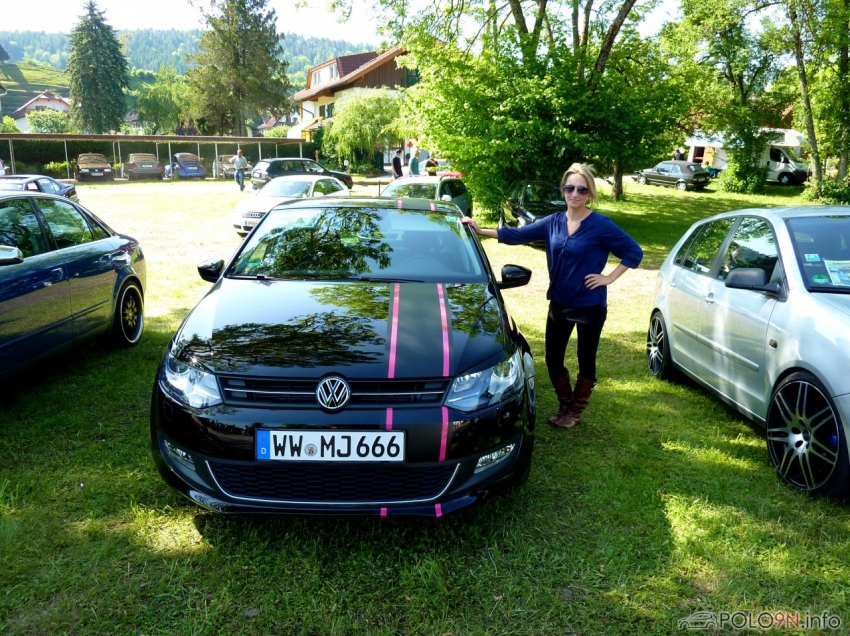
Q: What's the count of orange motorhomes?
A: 0